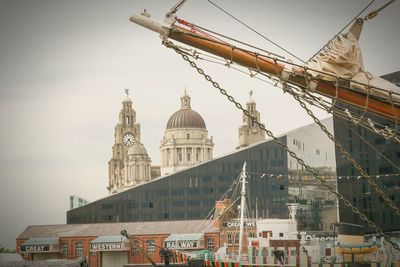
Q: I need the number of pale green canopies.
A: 3